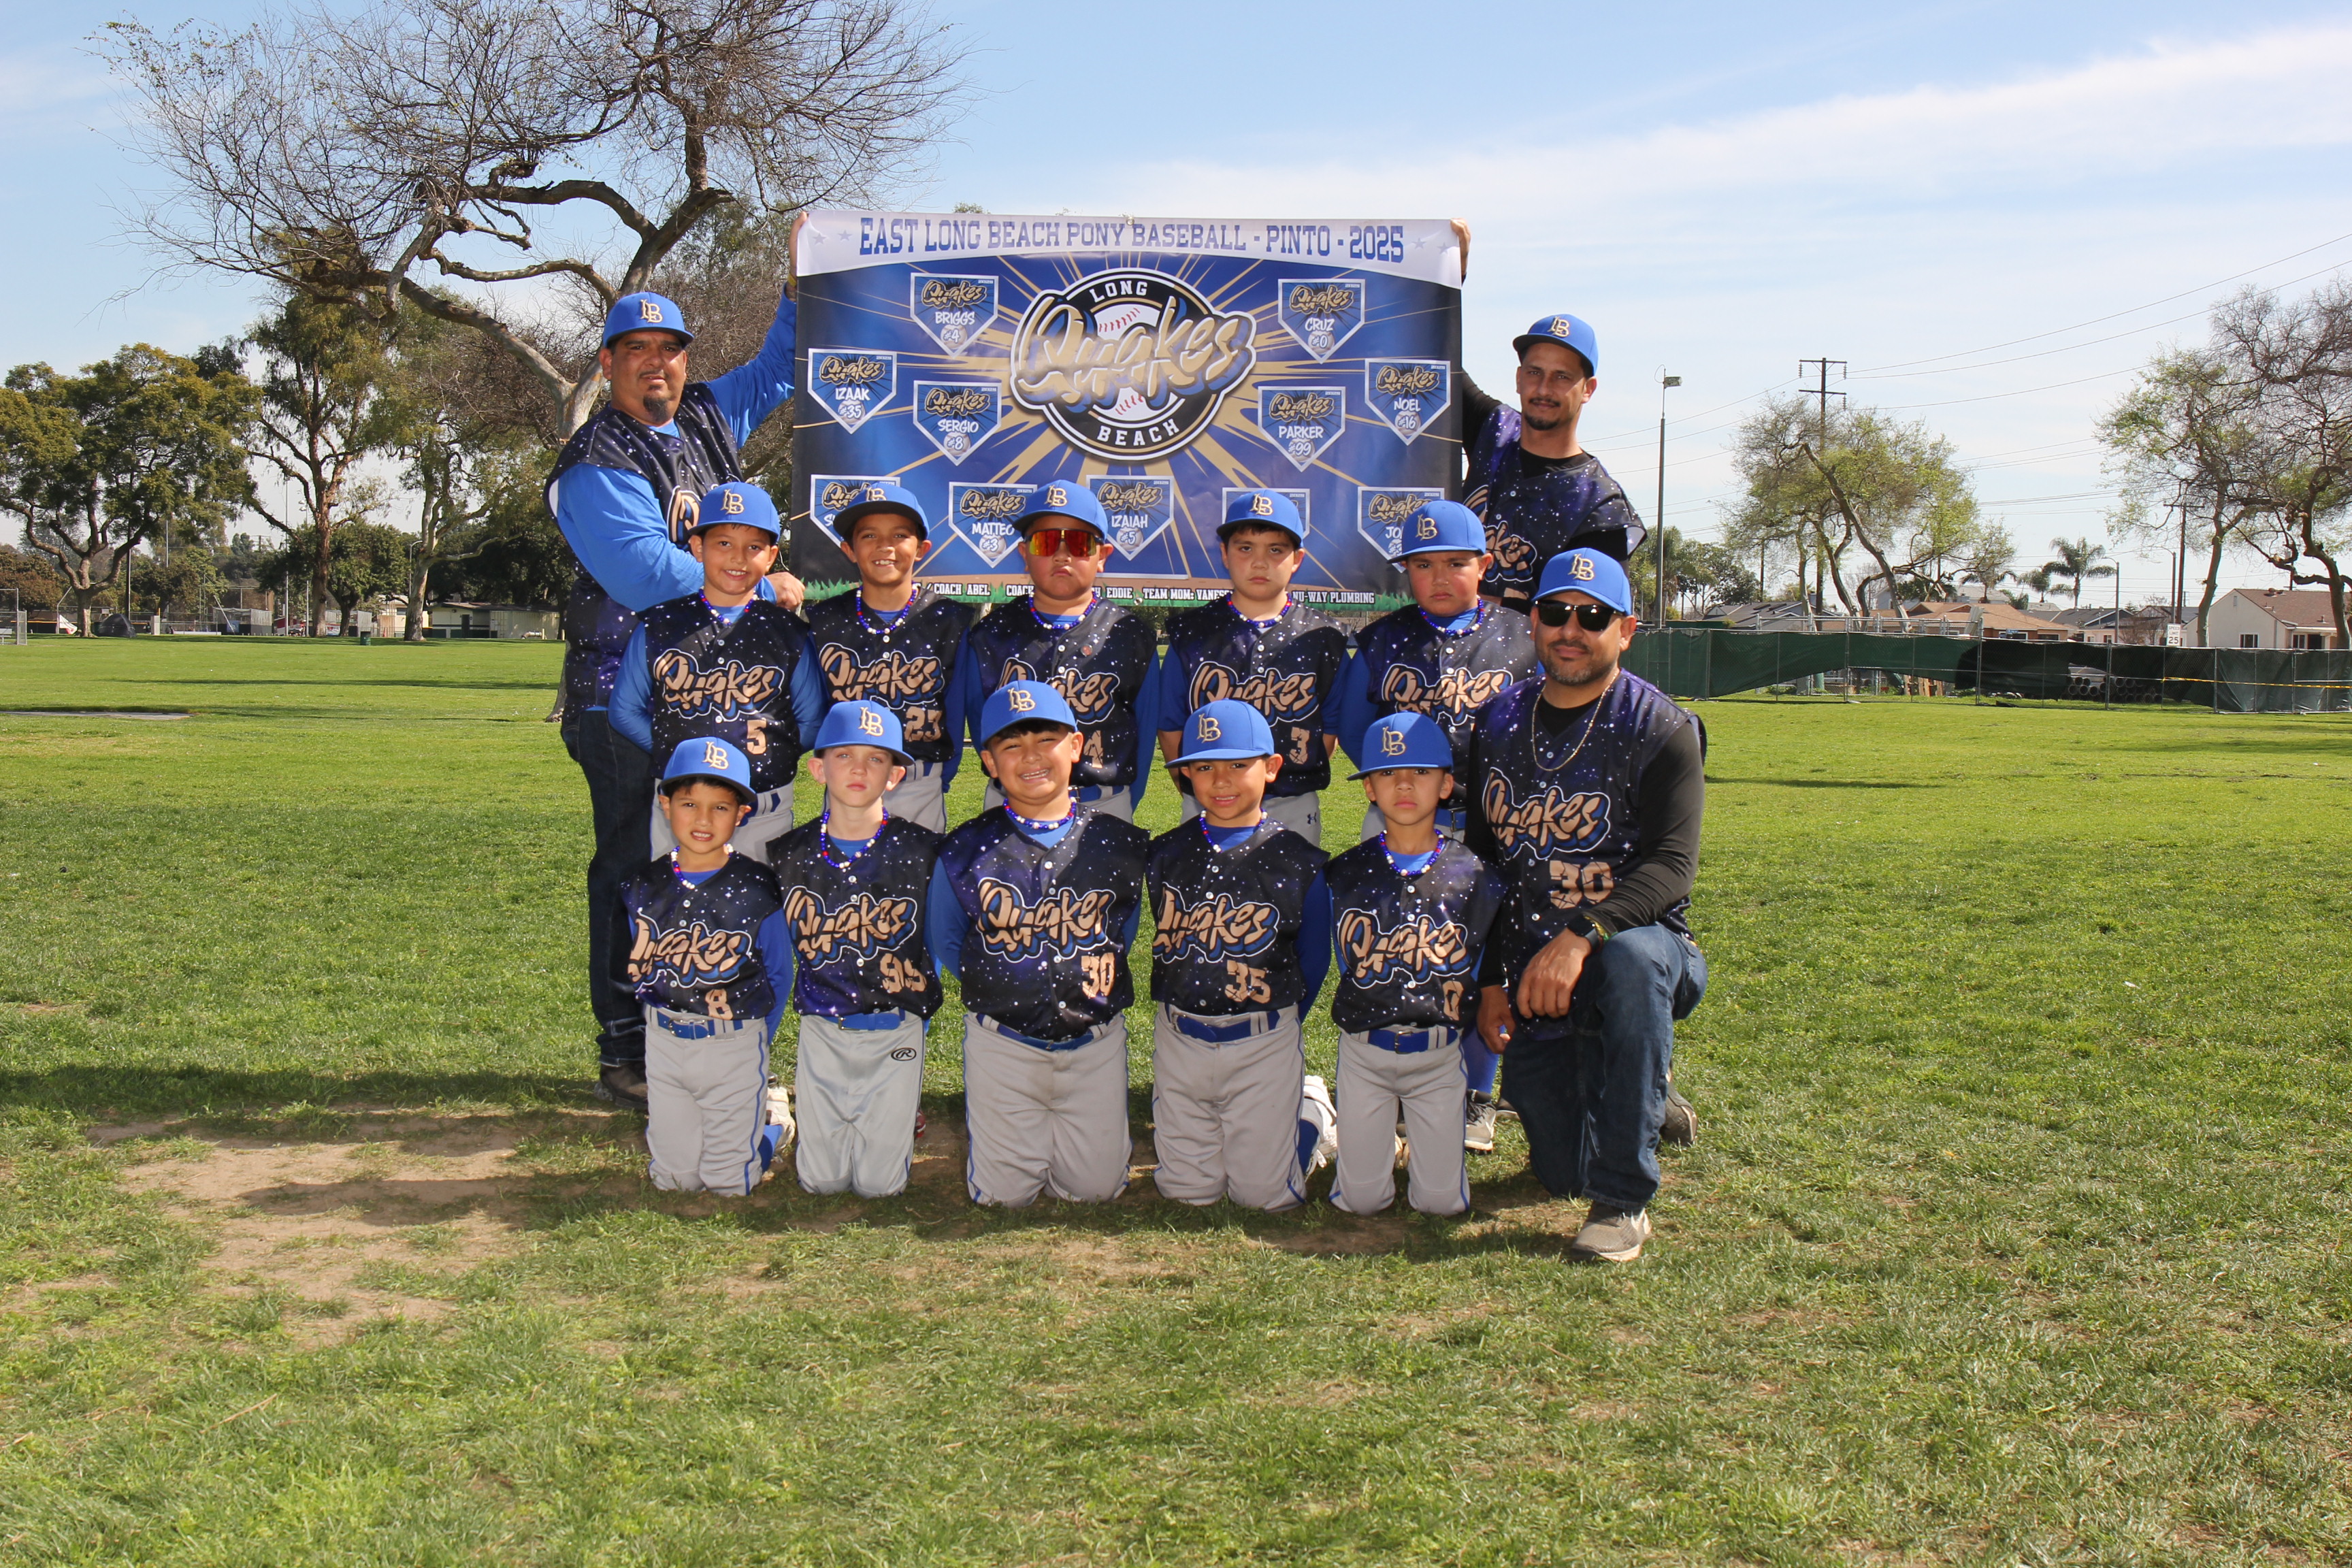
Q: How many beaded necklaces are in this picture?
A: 10